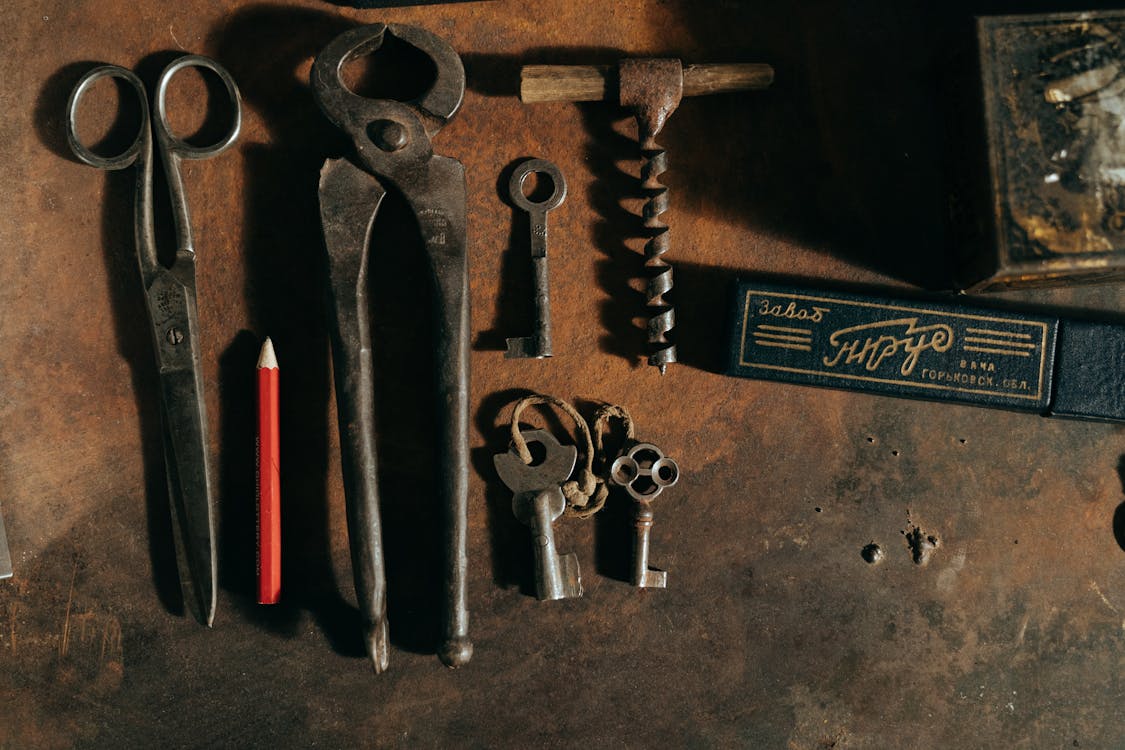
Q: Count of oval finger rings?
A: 2